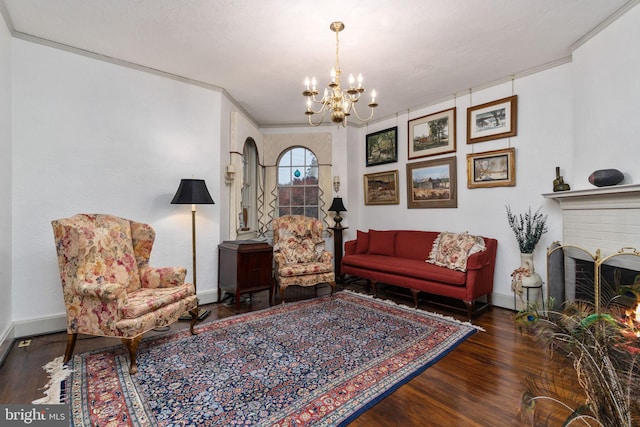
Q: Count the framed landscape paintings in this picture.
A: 6